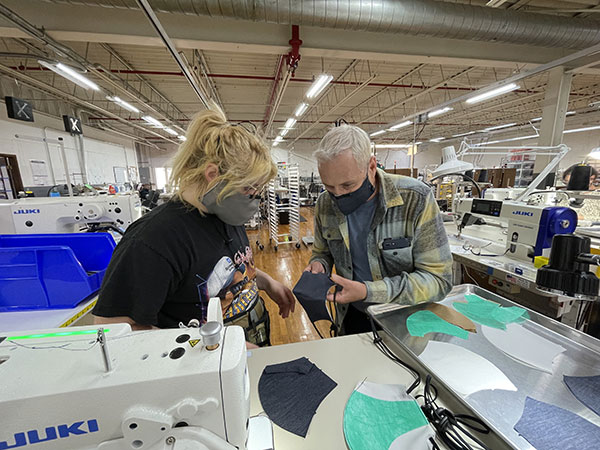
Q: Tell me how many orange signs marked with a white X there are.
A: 0